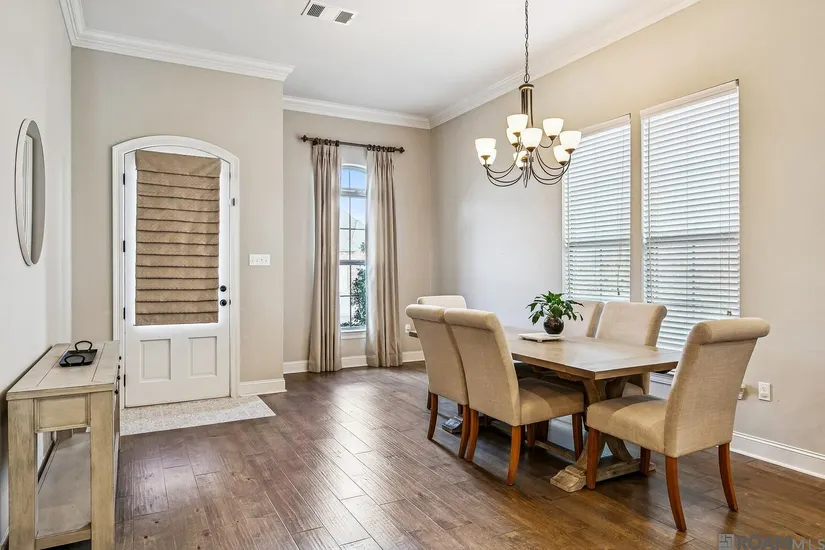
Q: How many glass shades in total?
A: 9